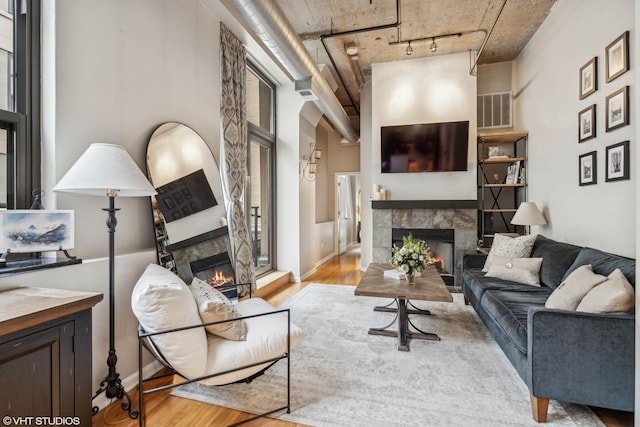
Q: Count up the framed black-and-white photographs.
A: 6